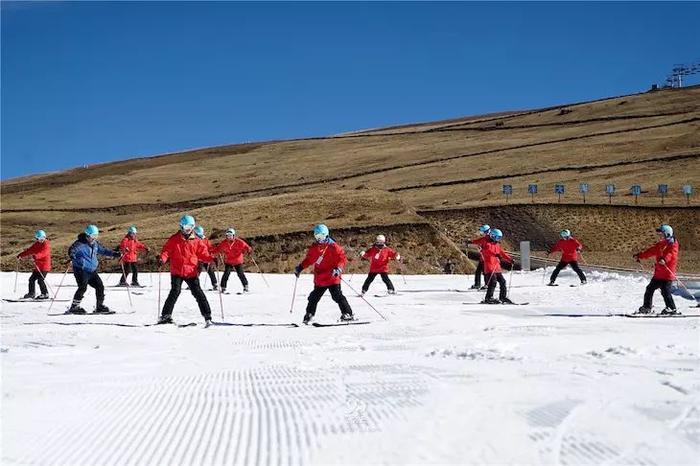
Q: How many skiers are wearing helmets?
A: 12